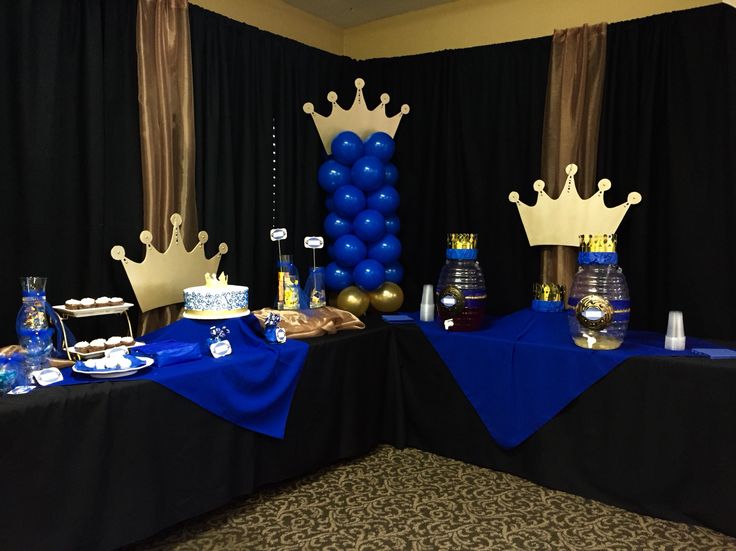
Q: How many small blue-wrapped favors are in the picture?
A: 2